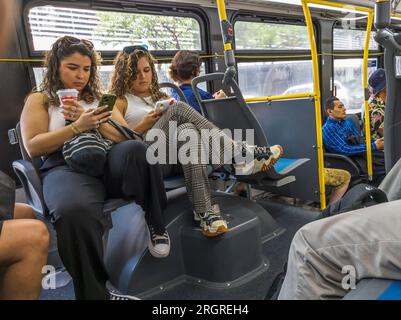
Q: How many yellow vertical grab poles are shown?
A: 3